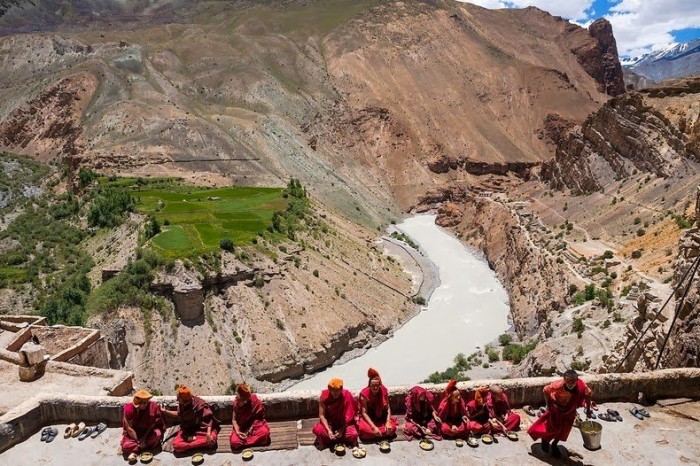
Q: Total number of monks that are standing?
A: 1